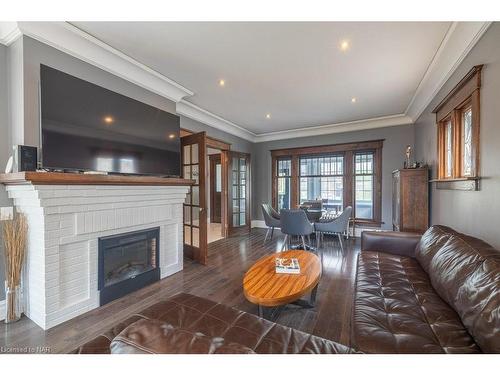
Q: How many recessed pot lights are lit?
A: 4